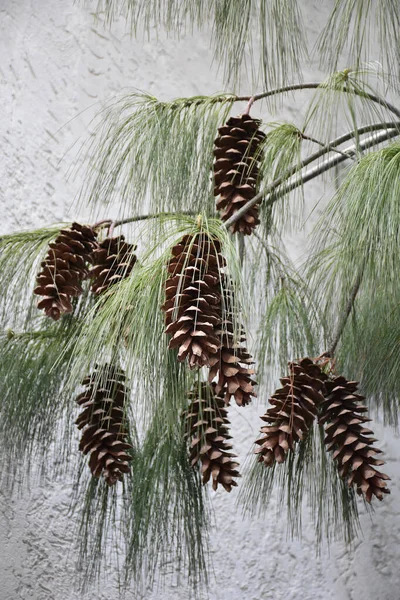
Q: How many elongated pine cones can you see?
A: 9